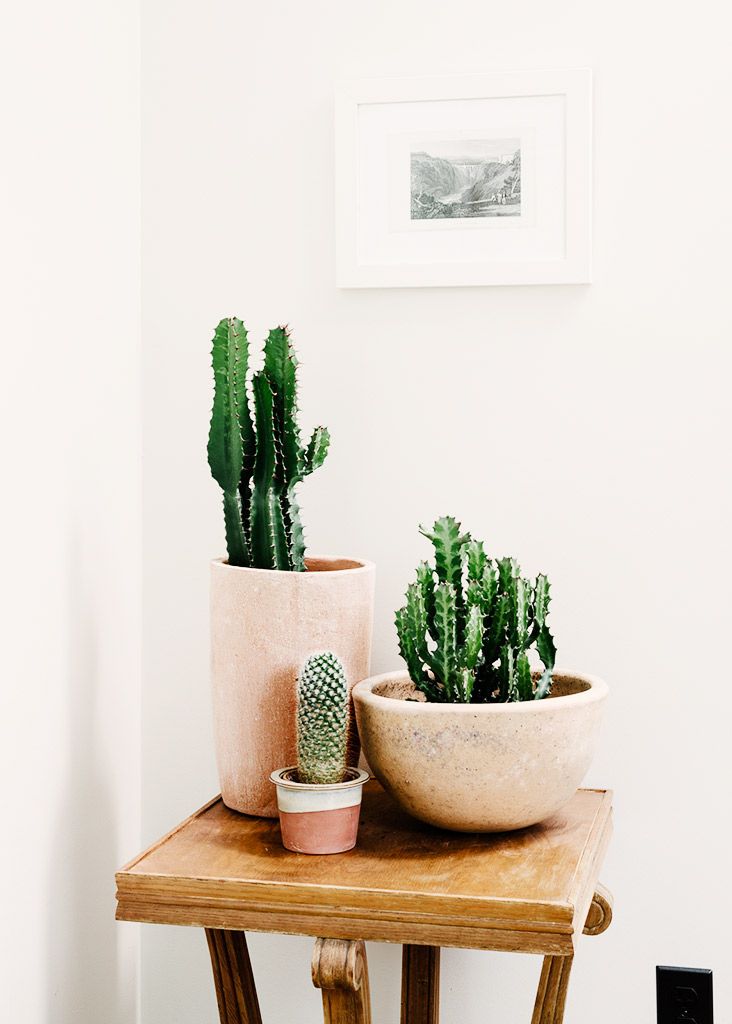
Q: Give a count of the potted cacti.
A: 3